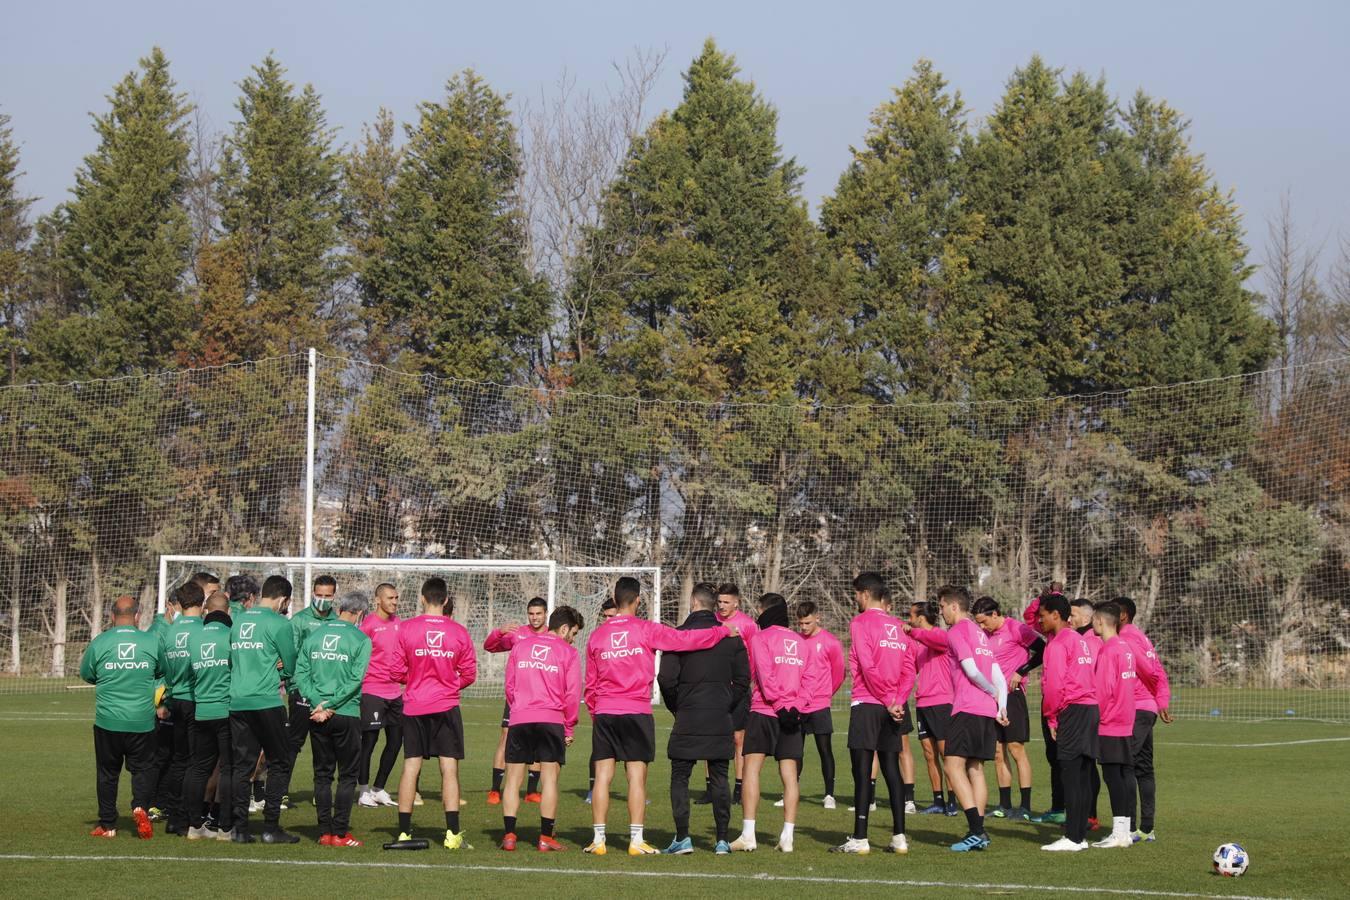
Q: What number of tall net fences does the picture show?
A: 1